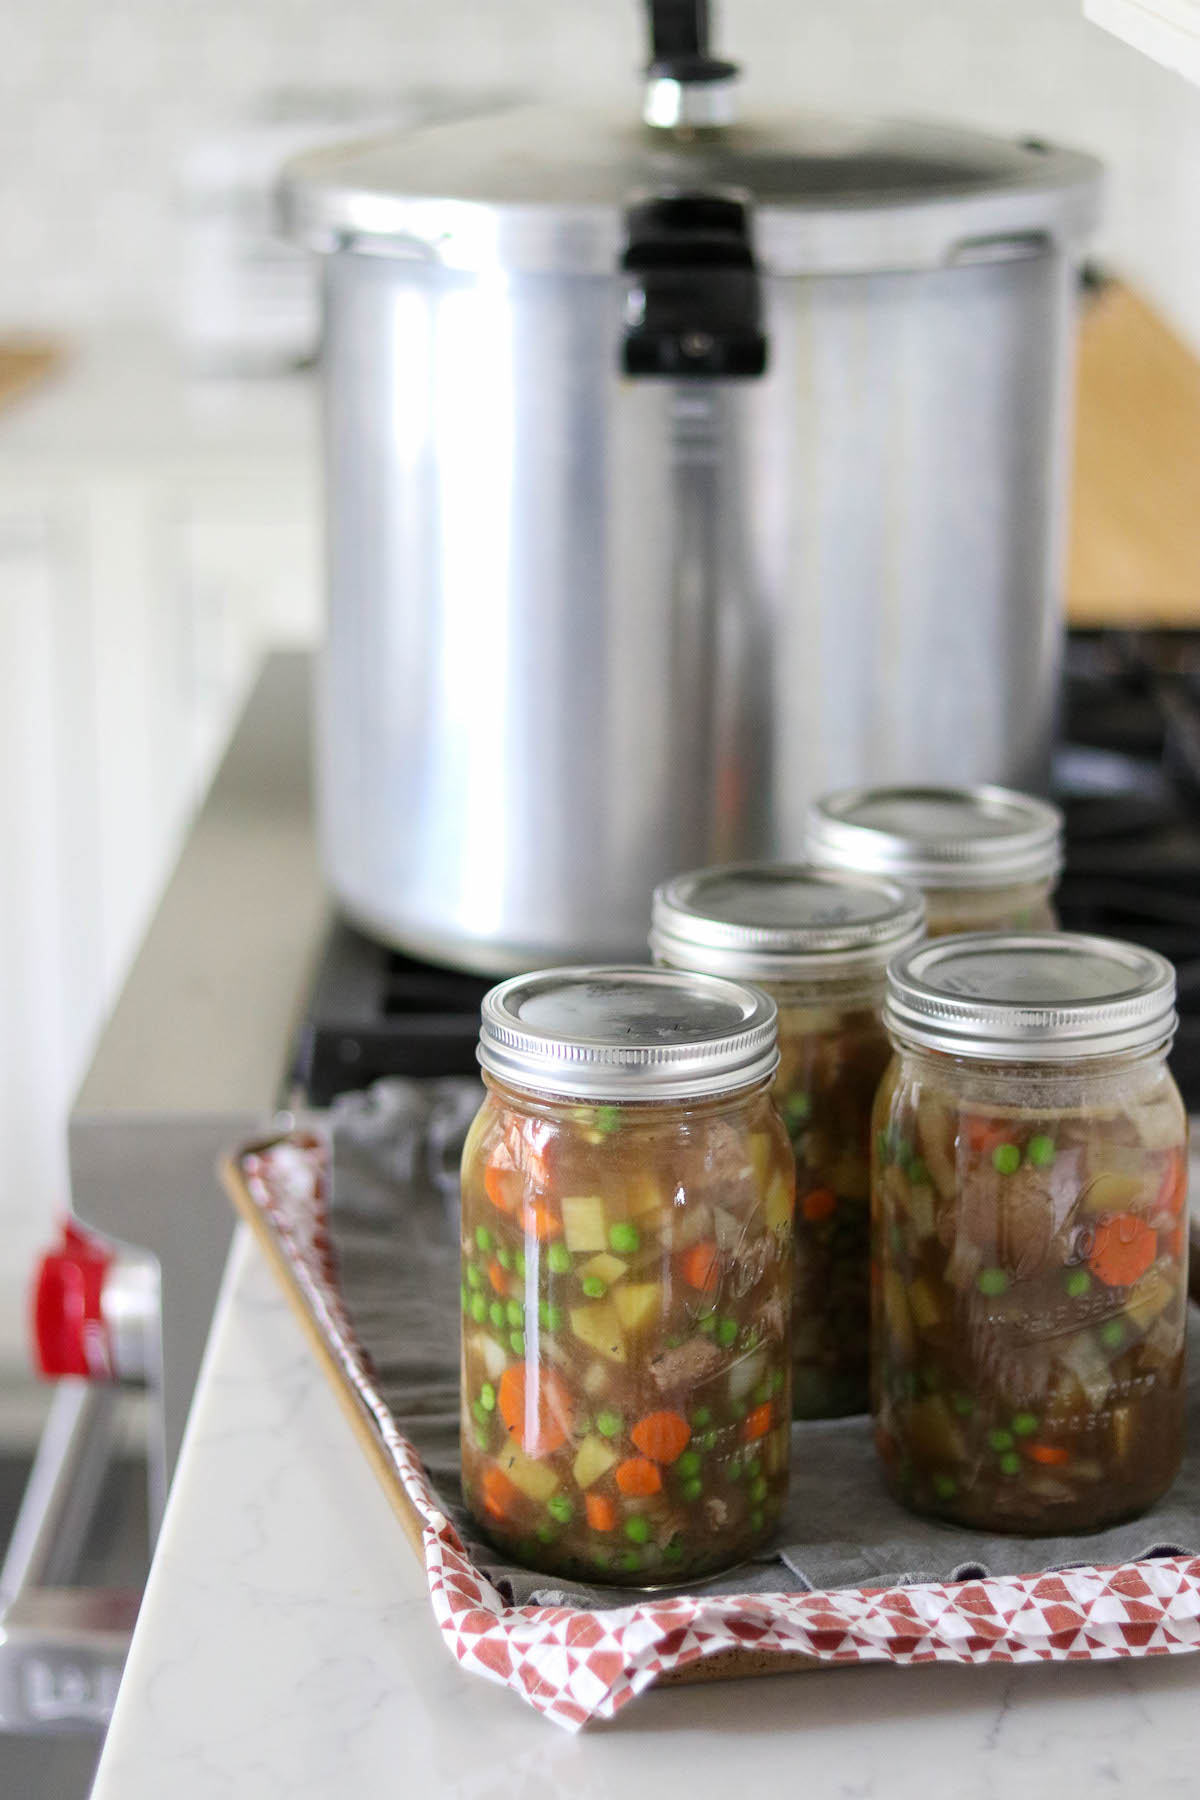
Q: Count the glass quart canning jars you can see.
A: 4